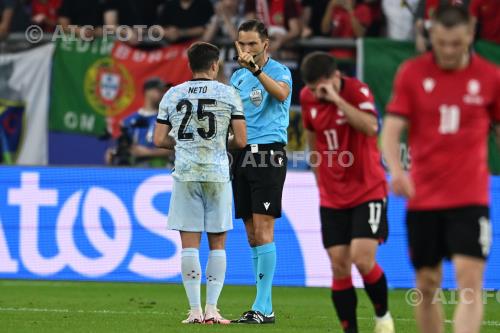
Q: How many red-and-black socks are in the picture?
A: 2